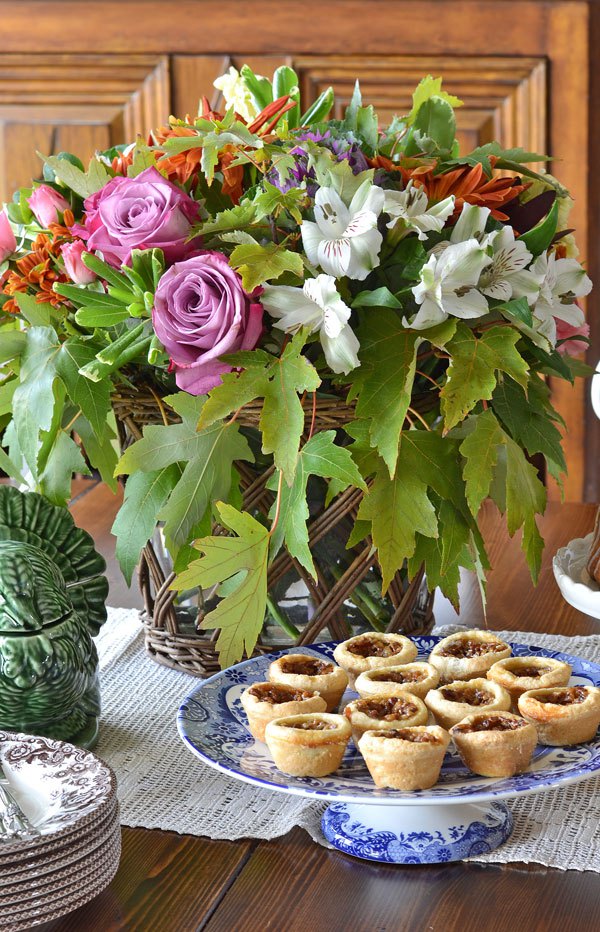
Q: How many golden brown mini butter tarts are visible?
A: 12